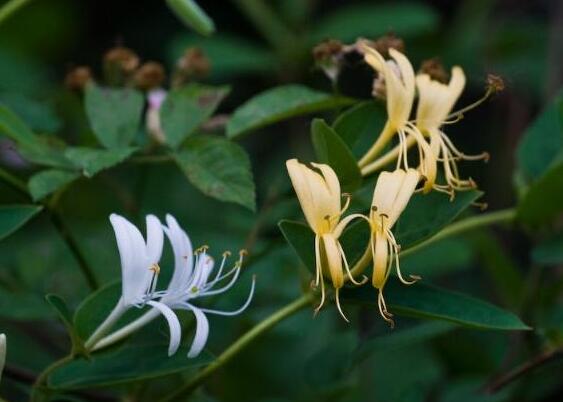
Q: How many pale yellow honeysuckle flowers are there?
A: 4